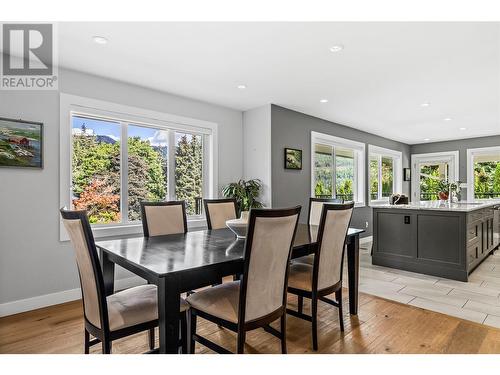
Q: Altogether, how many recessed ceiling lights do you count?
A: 8